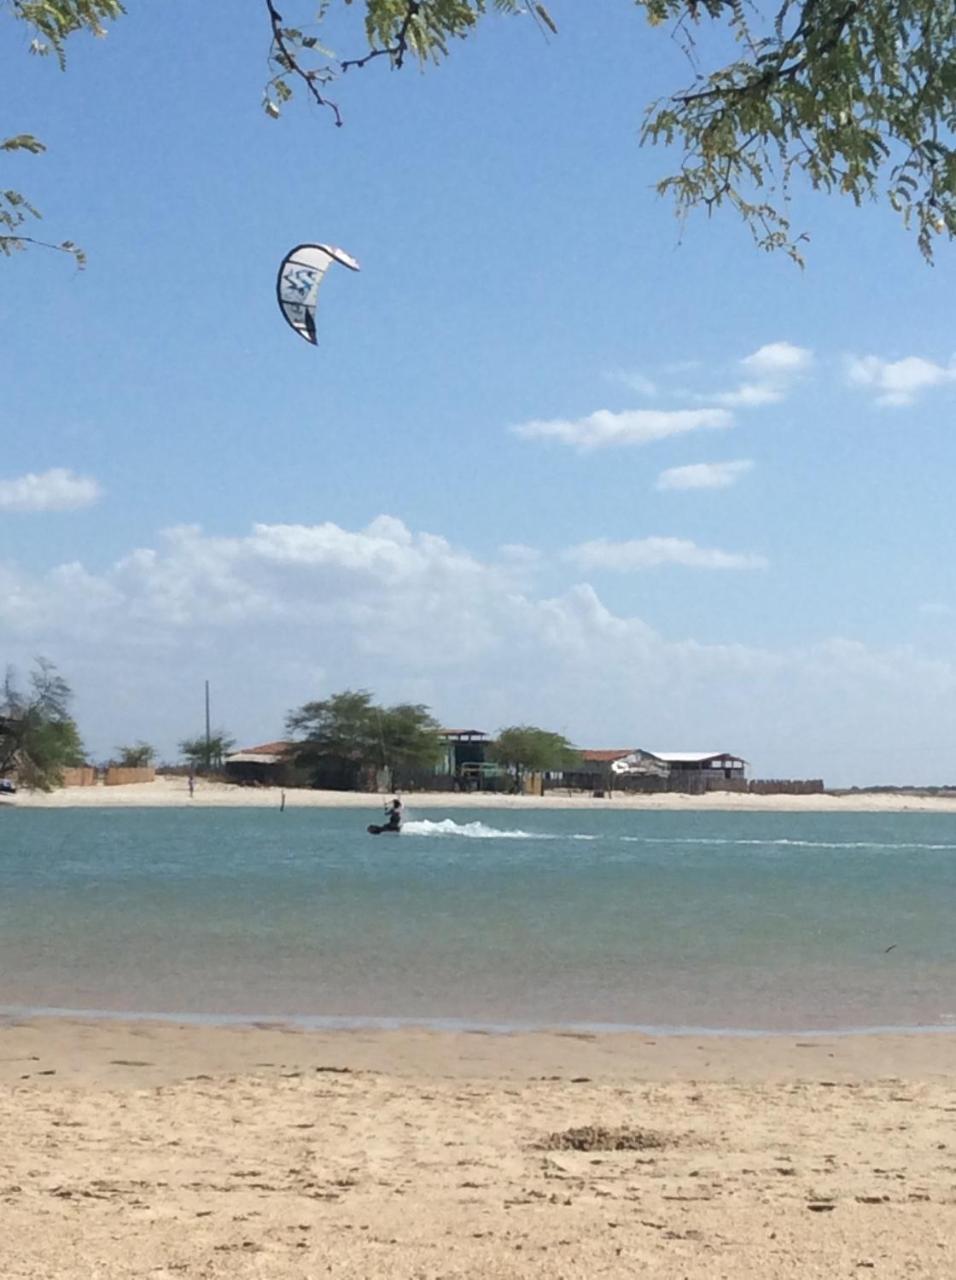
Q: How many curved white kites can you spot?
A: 1